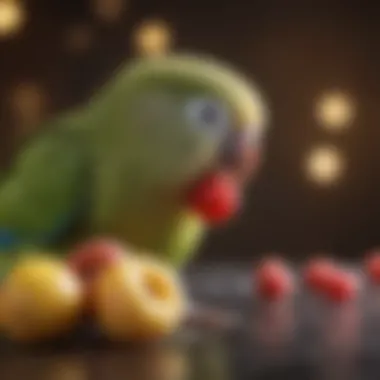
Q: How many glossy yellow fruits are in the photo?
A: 2